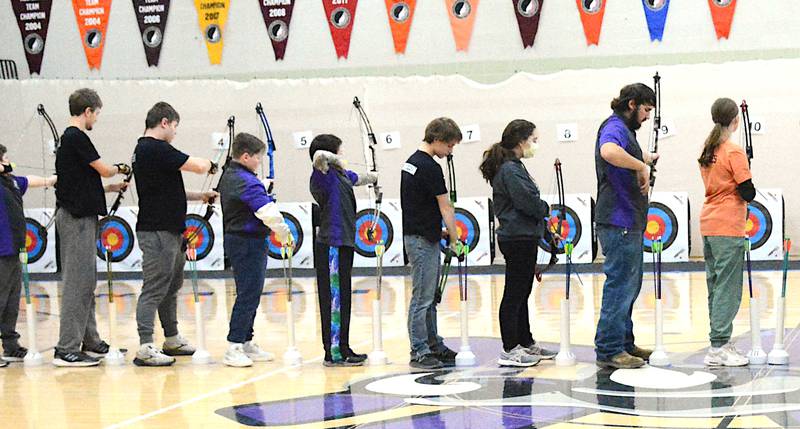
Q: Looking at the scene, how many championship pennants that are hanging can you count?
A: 12